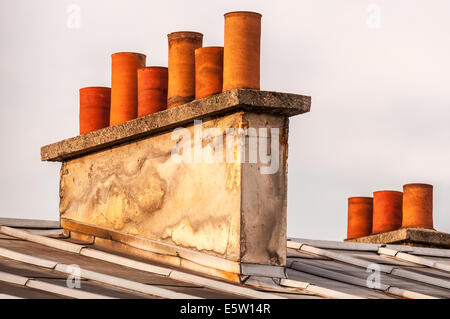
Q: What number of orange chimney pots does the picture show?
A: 9